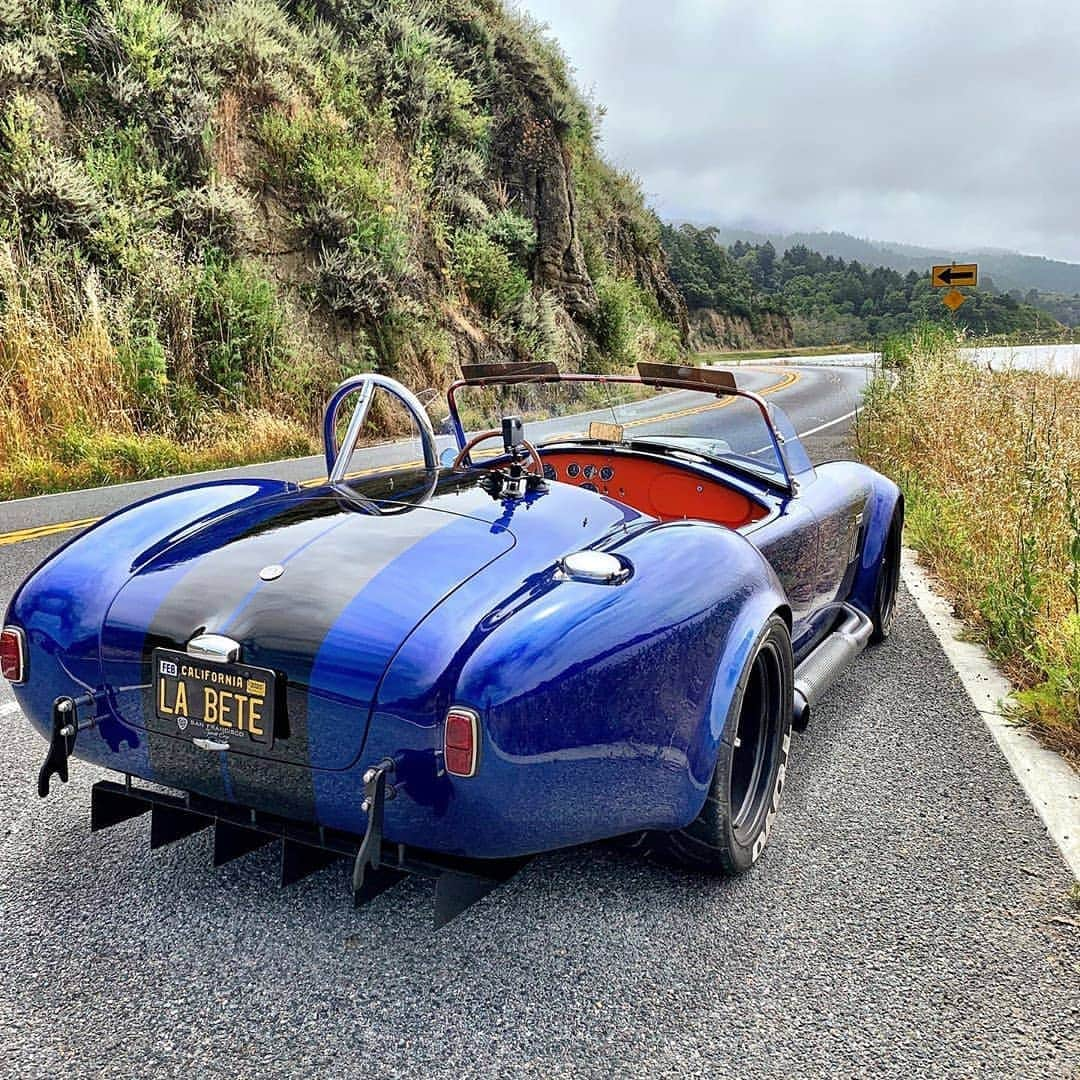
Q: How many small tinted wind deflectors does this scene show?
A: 2